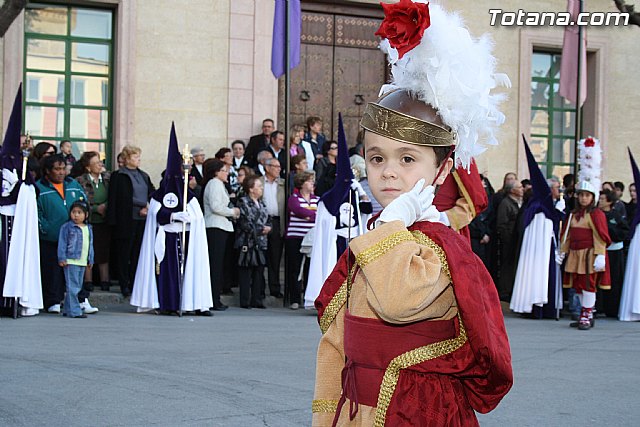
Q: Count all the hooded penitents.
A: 5